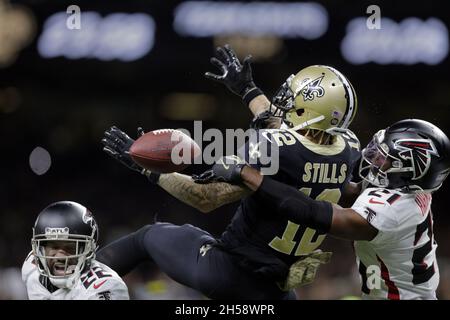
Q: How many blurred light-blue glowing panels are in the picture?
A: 3